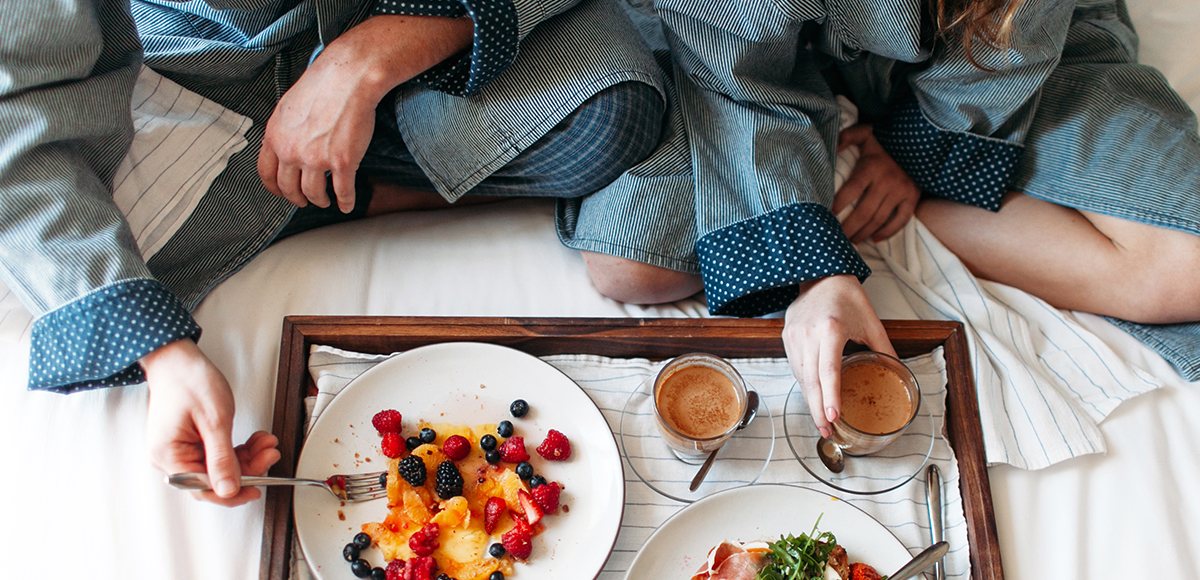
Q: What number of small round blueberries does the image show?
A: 15